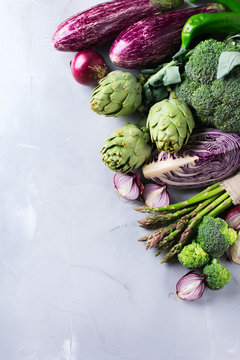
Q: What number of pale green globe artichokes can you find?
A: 3